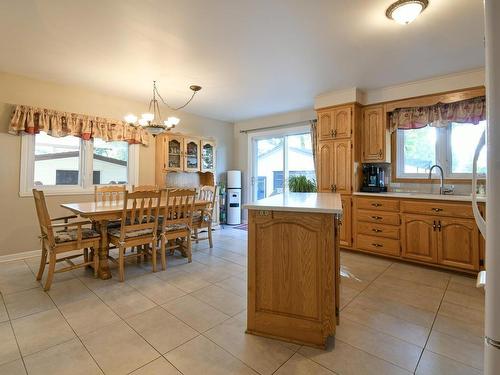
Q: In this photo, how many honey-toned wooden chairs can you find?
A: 6